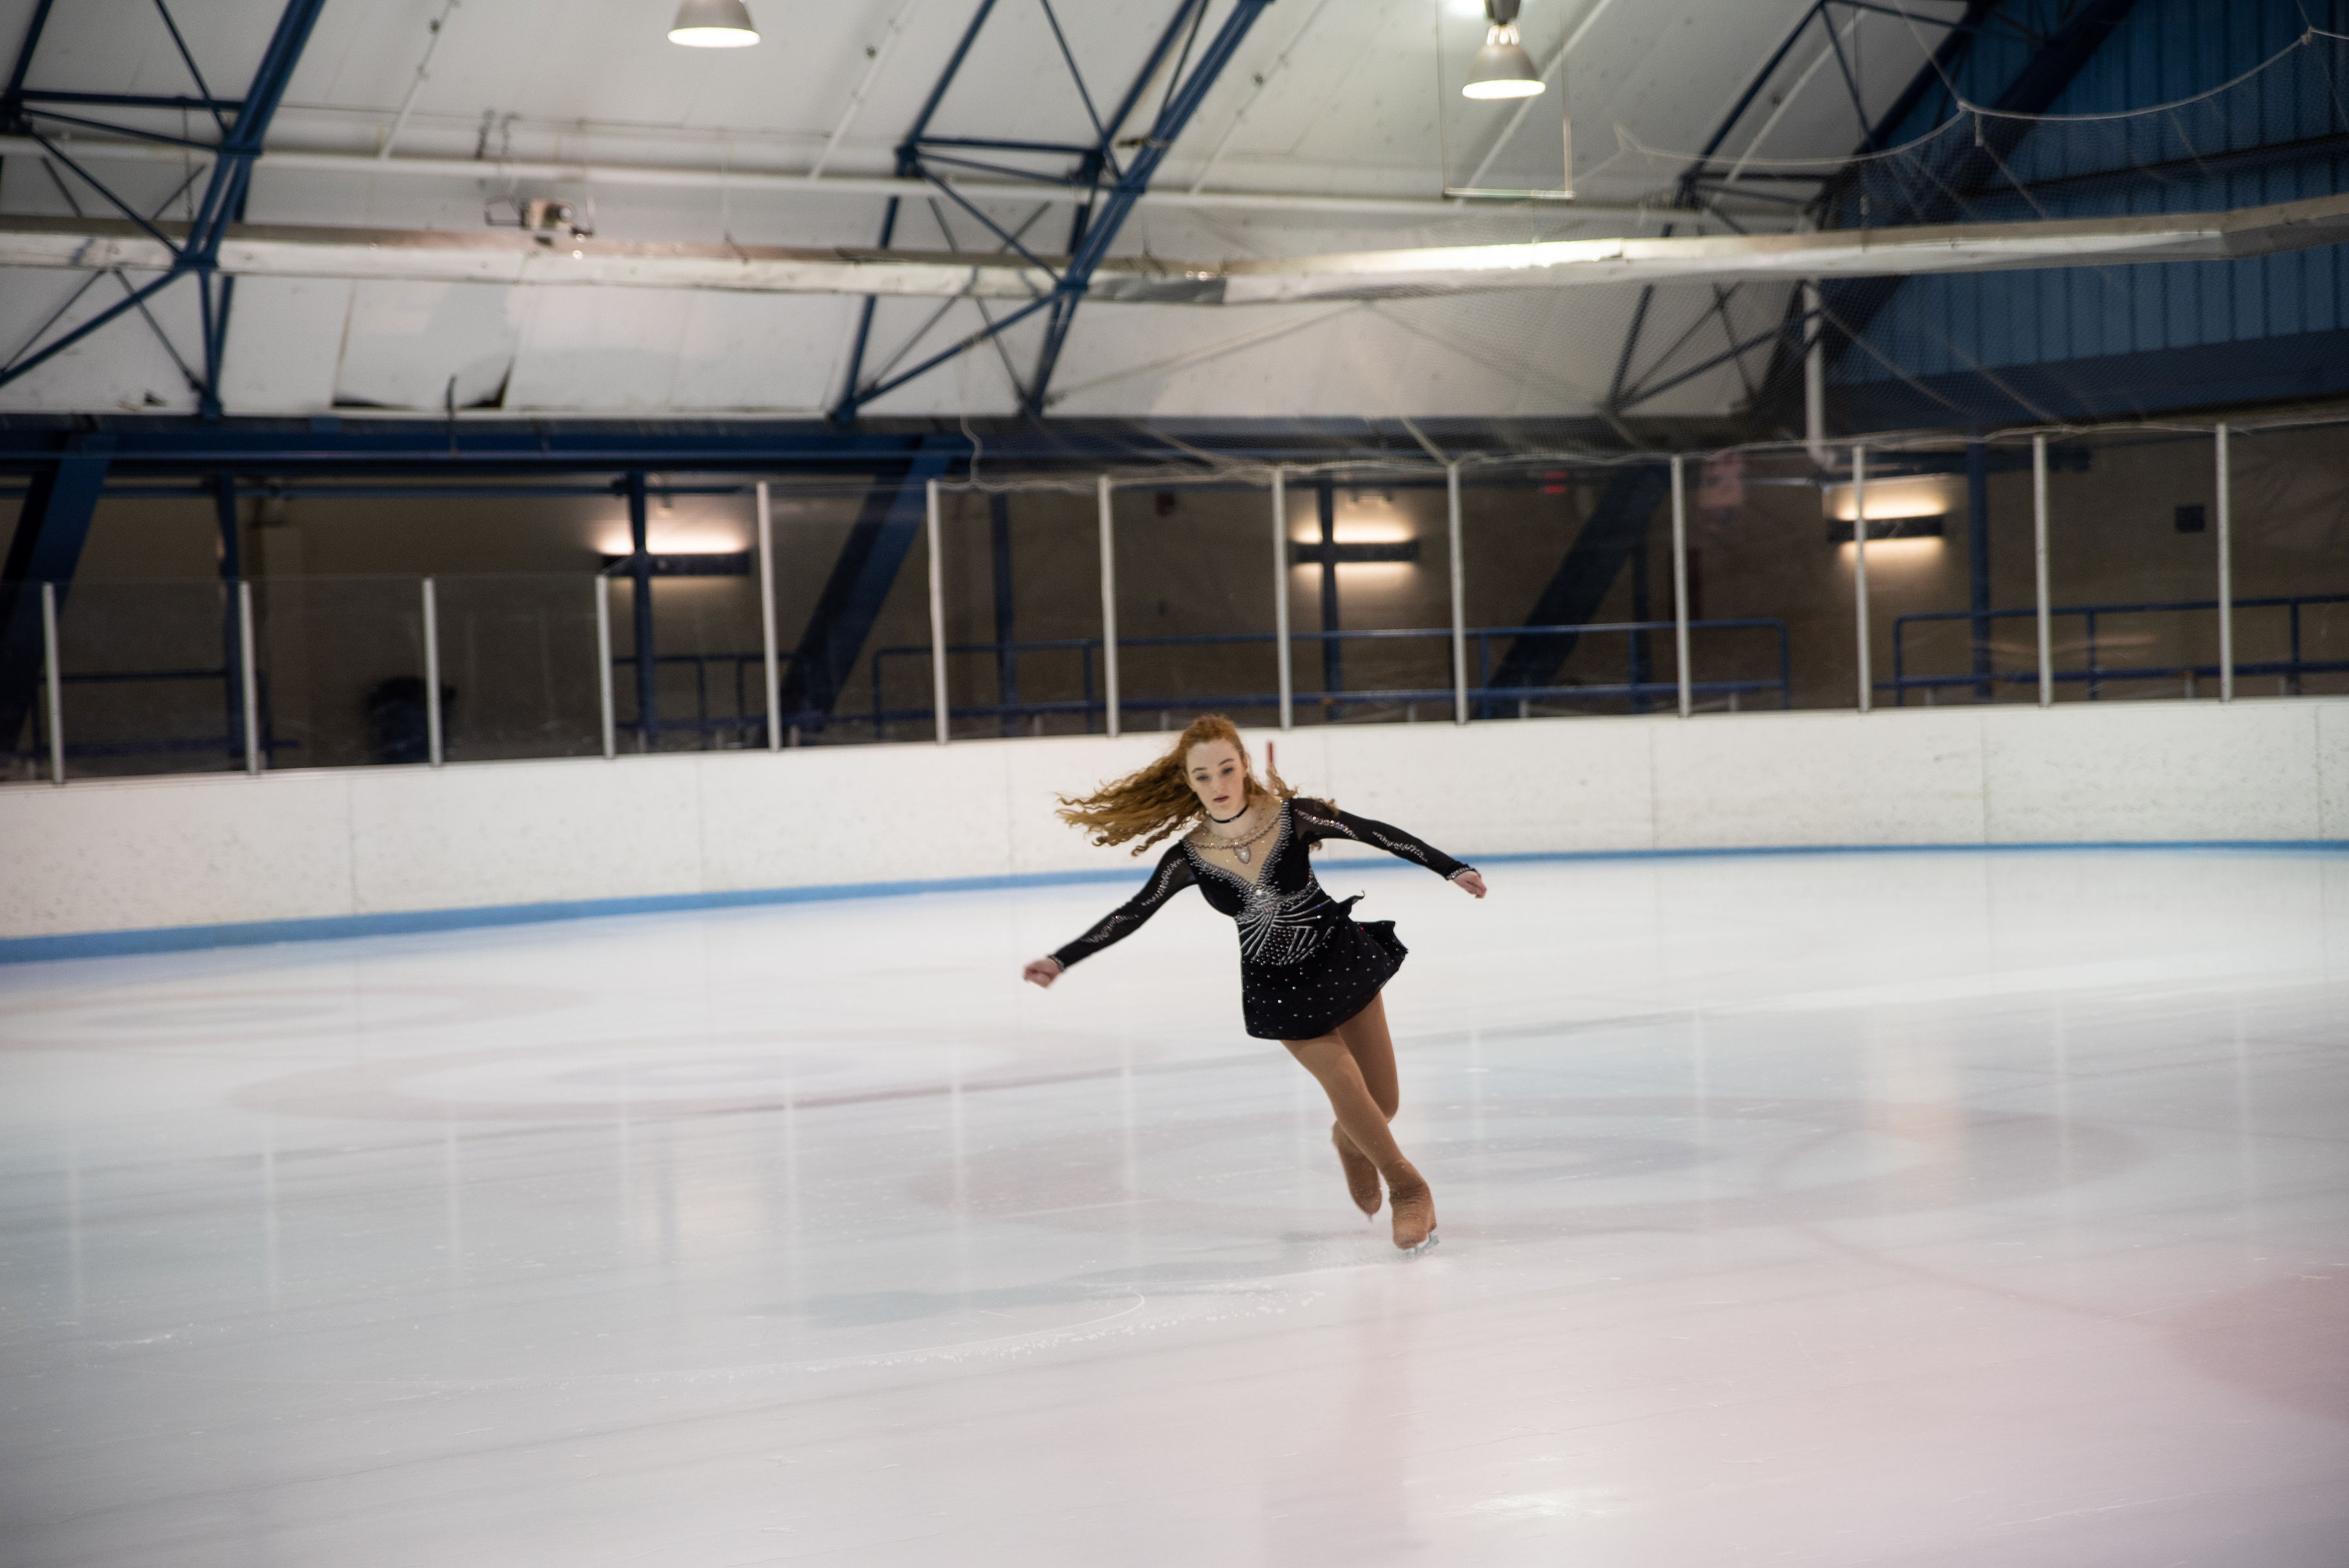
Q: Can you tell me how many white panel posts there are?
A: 13